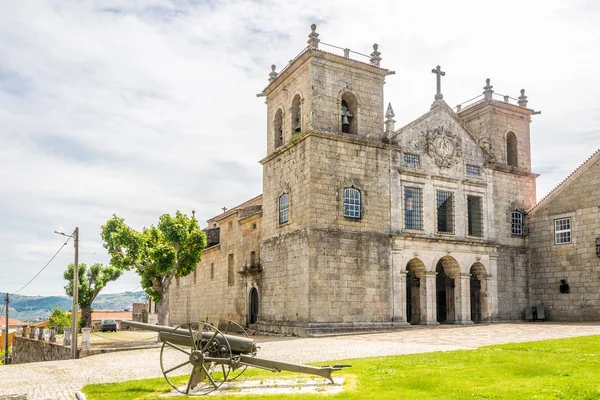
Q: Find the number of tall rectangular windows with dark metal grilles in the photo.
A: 3